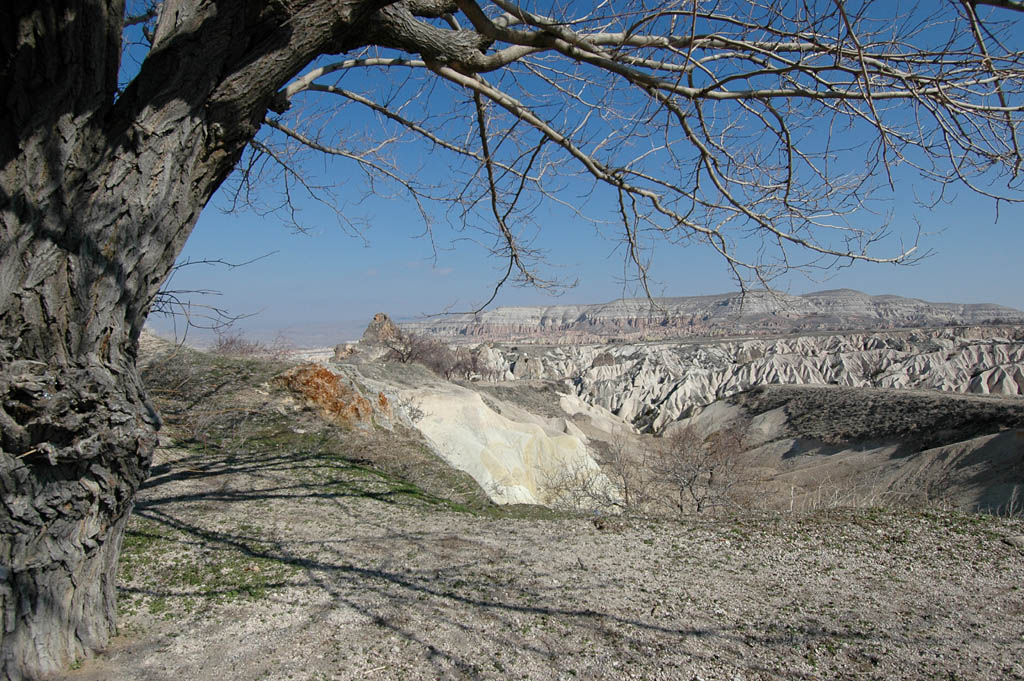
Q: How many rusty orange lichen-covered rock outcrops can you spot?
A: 1